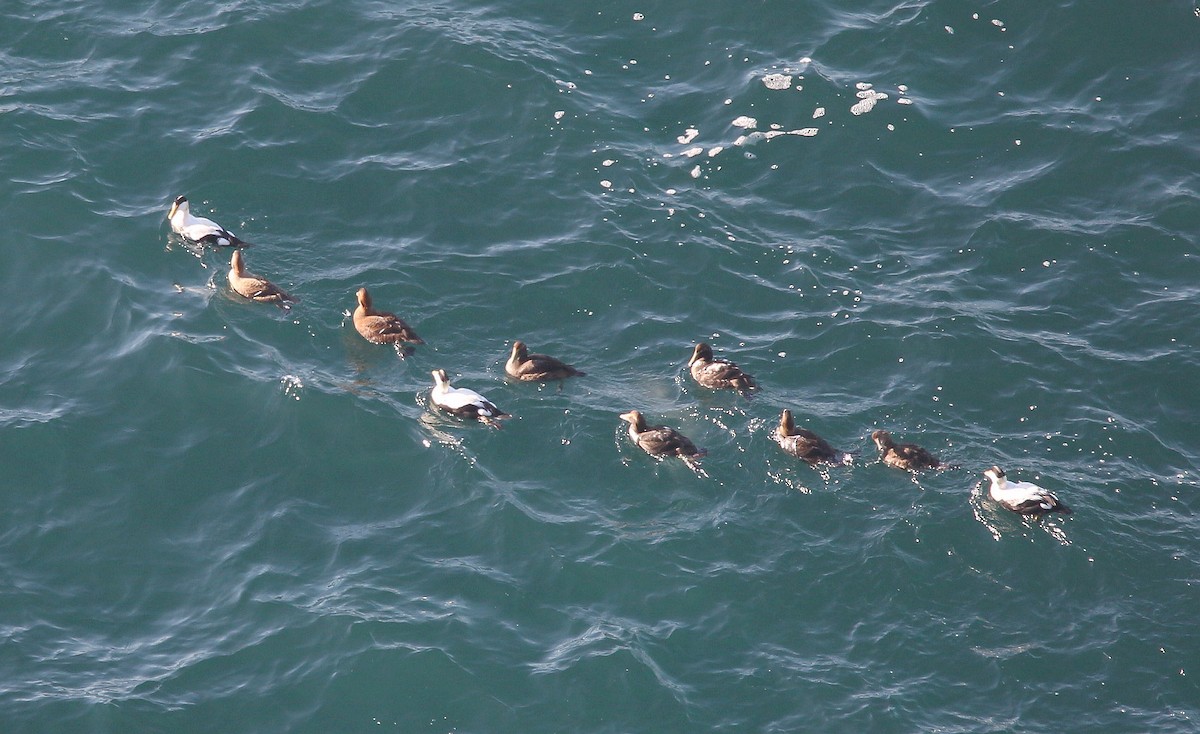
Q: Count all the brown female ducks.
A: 7